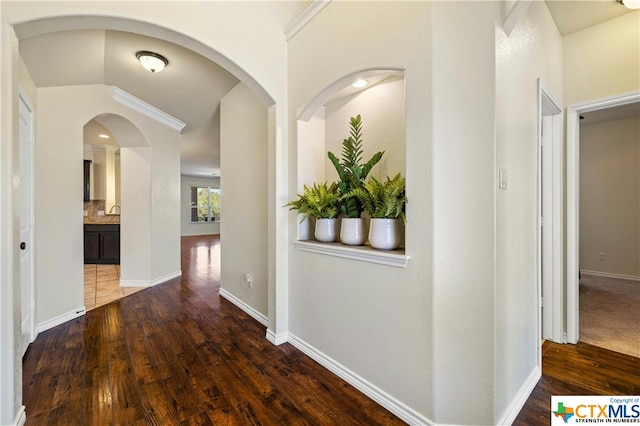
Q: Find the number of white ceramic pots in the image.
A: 3